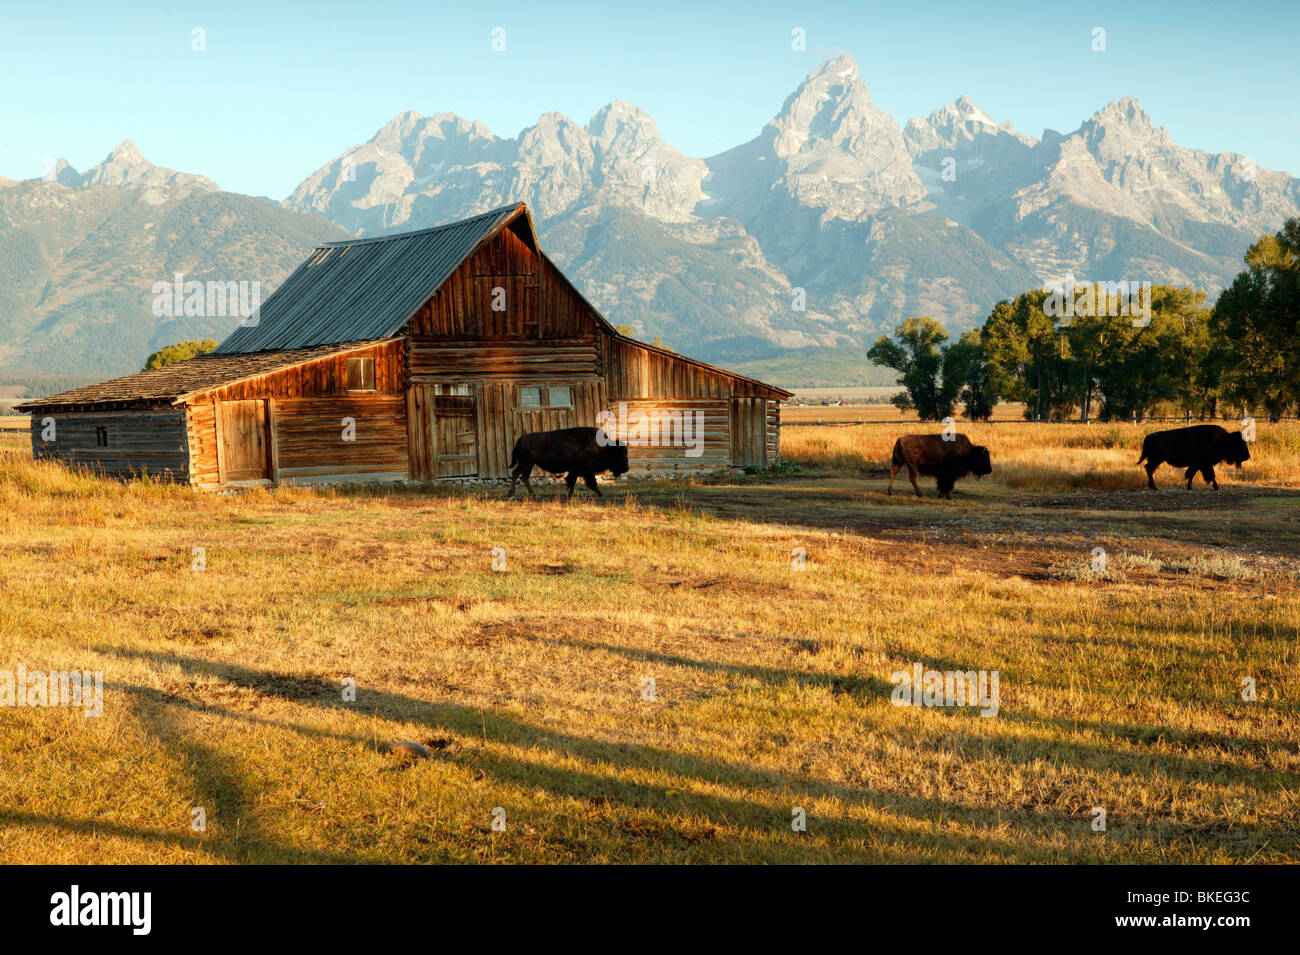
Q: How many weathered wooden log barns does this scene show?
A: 1